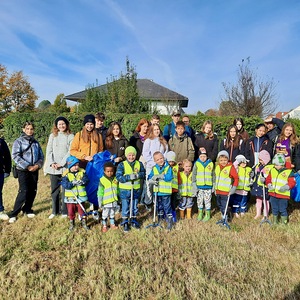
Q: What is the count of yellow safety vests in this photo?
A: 11